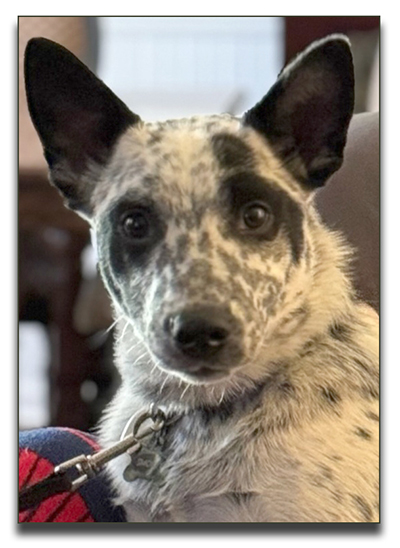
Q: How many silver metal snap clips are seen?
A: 1